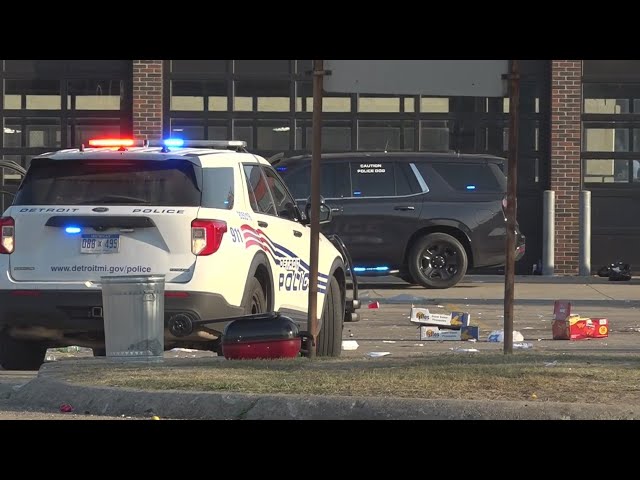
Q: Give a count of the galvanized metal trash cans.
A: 1